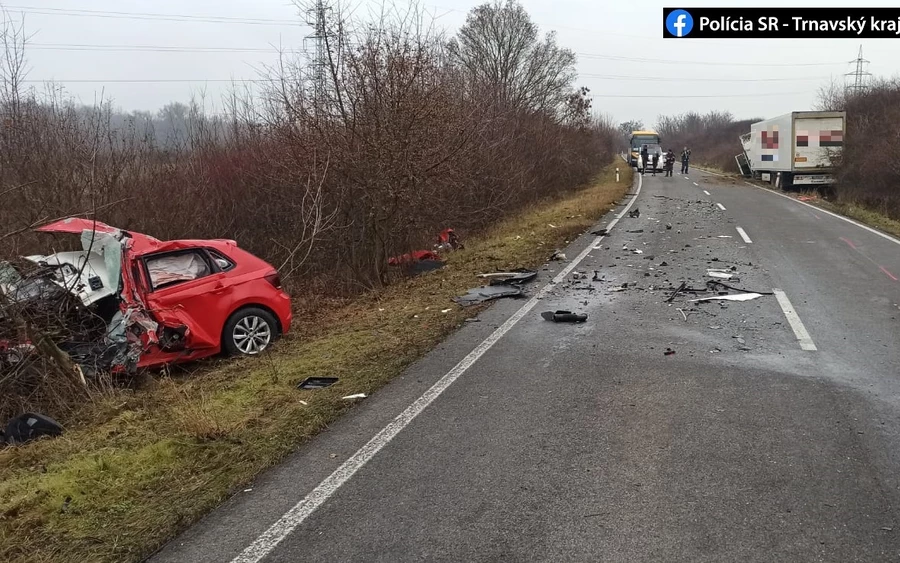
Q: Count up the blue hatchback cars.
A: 0